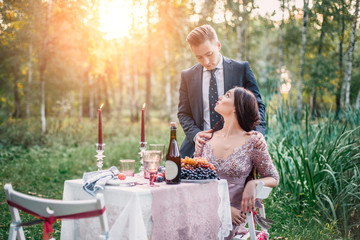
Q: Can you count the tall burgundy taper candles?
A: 2